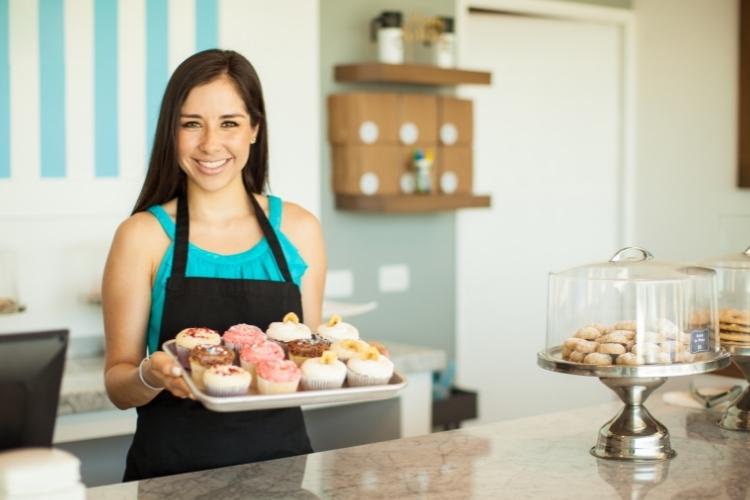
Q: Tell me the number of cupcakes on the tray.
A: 12